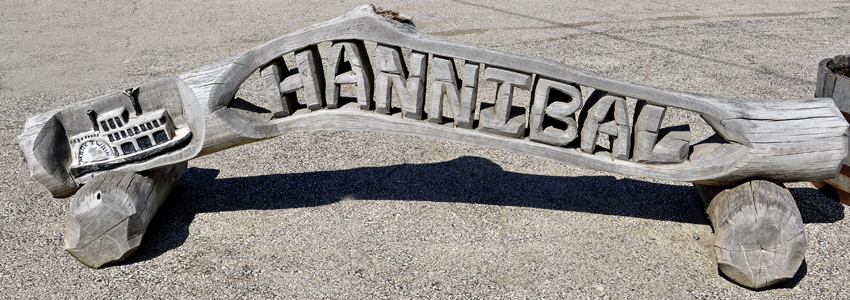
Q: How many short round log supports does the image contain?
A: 2